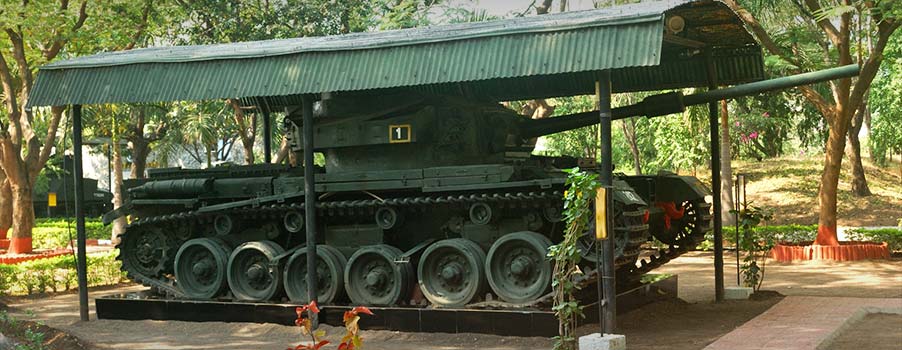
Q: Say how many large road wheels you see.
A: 6